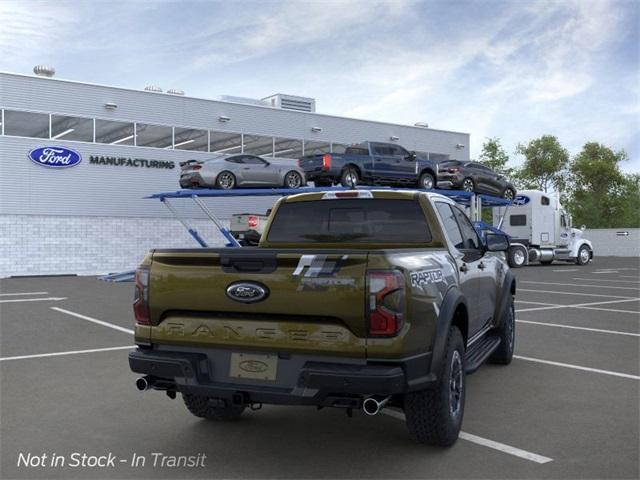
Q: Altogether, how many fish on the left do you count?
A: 0